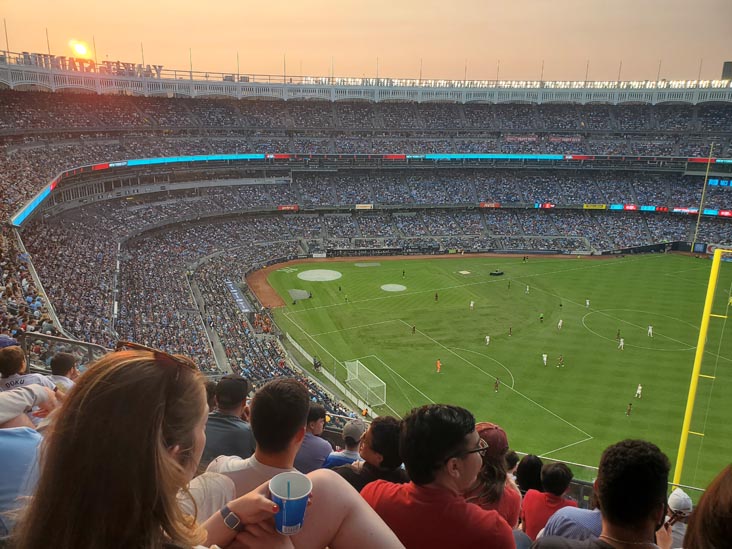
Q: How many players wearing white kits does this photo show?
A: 9